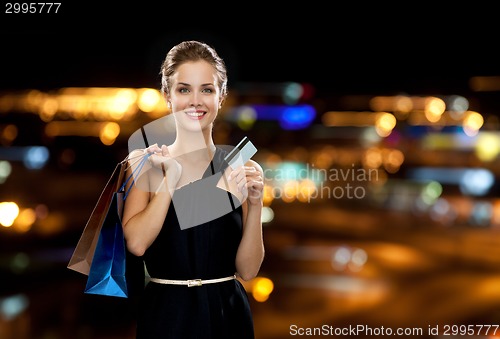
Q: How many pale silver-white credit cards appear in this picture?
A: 1